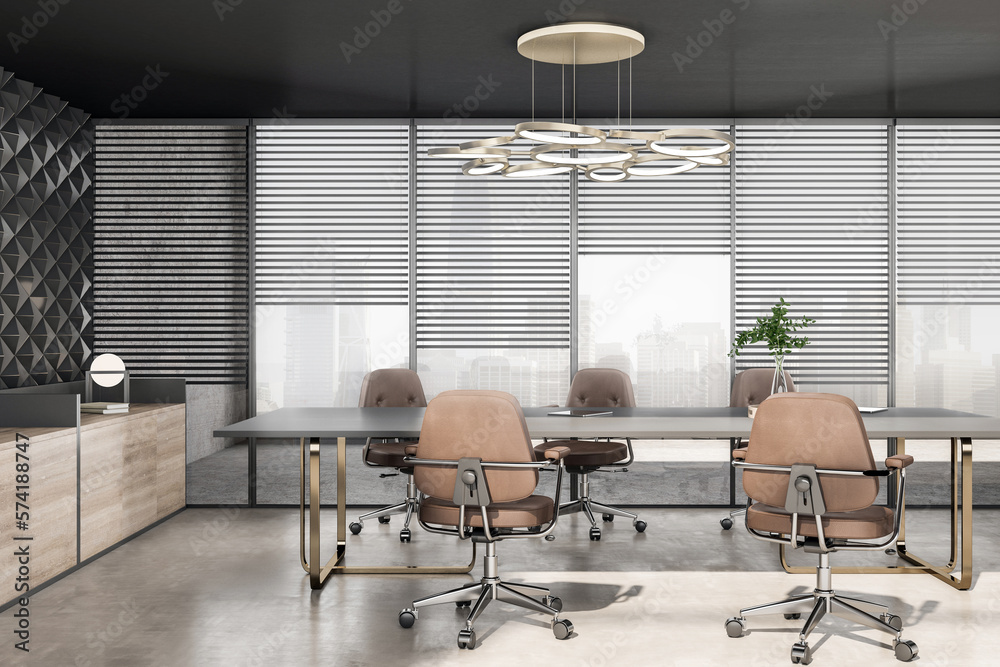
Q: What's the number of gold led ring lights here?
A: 11